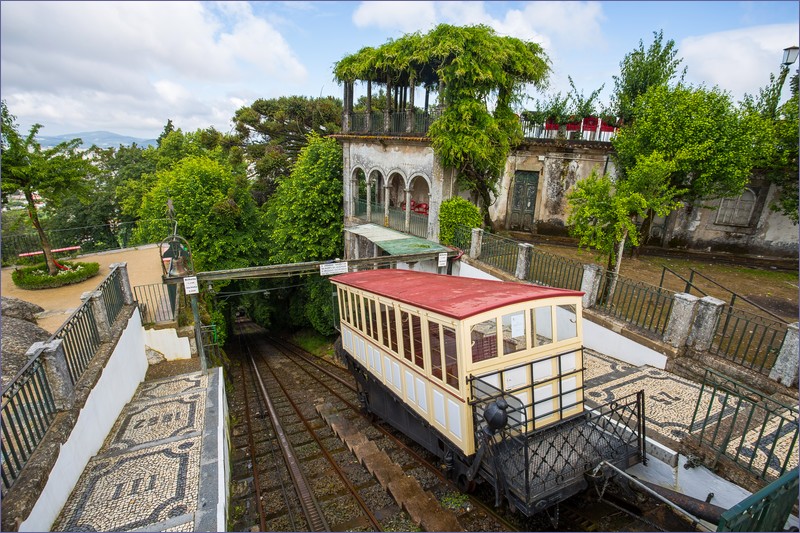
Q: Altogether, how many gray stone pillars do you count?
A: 9